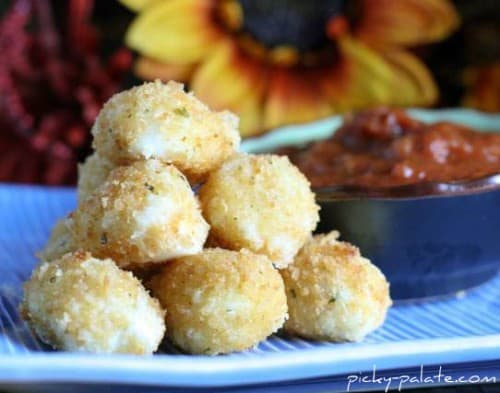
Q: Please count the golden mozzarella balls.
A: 8